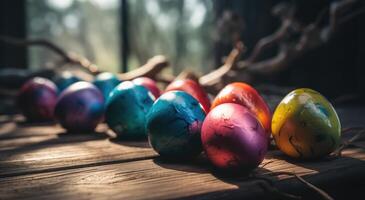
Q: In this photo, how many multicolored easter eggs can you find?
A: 11